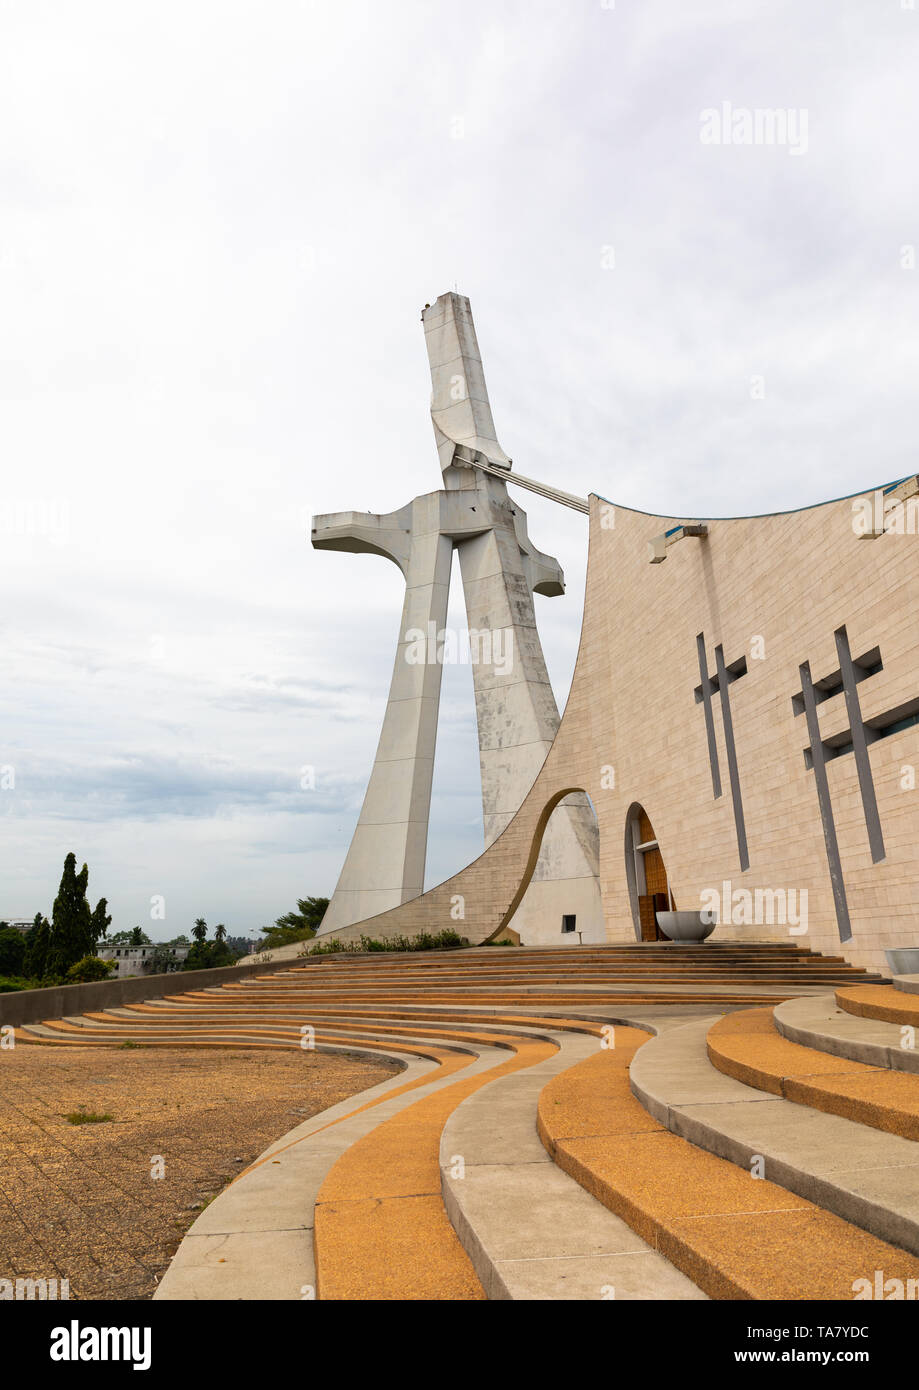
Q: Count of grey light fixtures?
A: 2